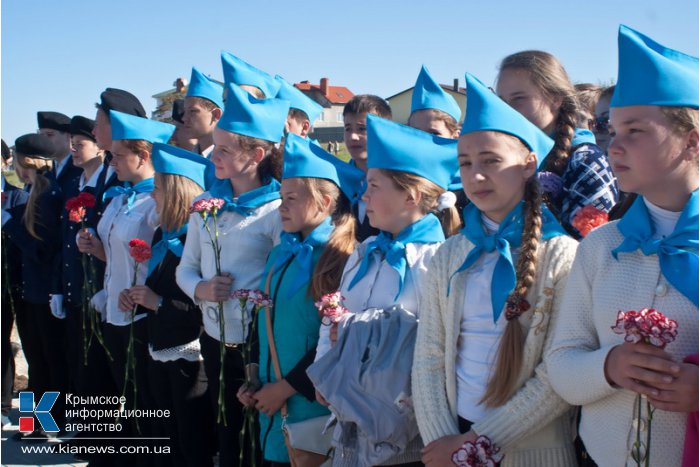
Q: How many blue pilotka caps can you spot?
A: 11